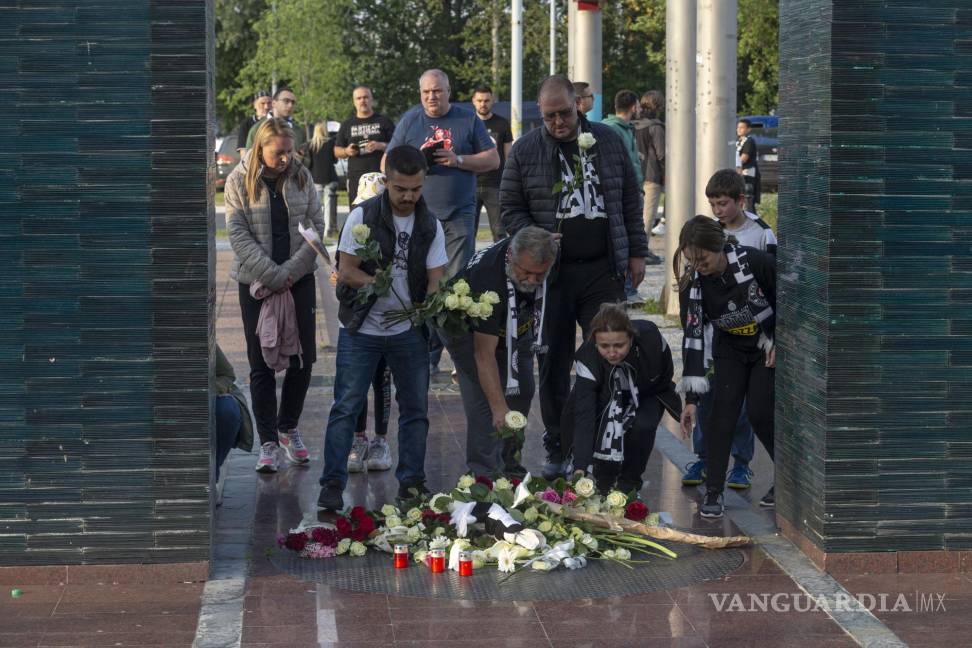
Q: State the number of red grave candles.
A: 3